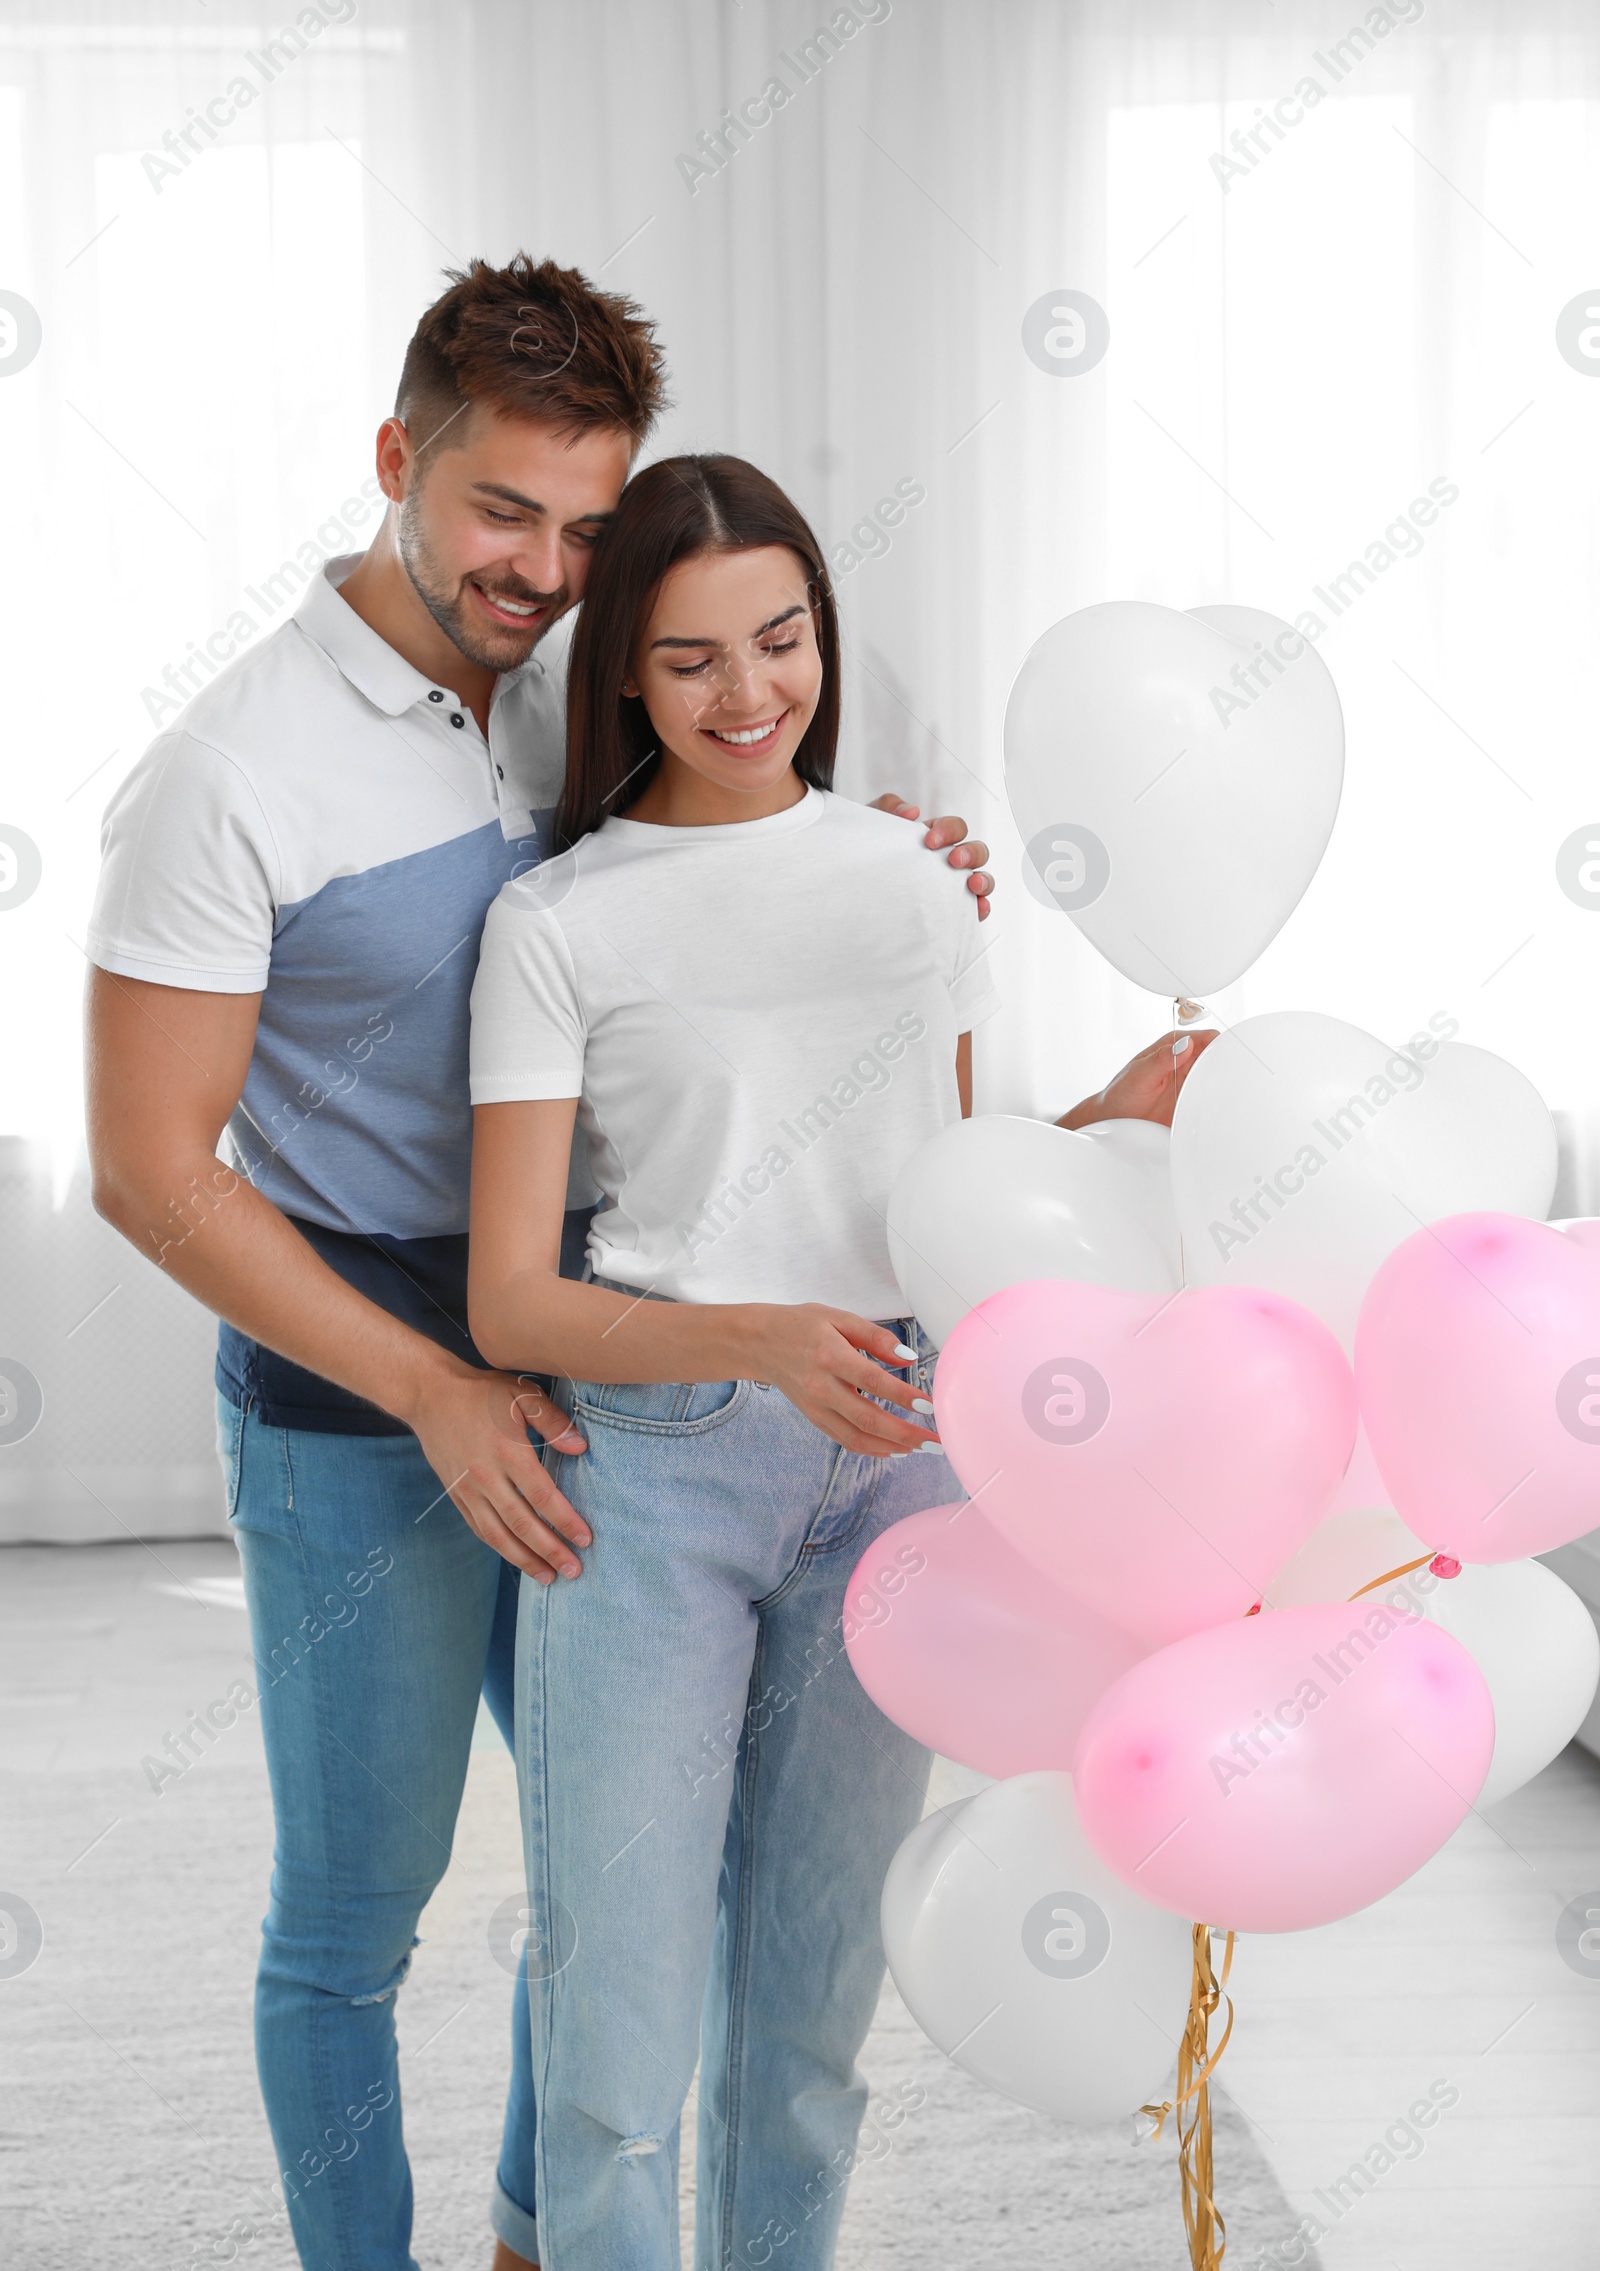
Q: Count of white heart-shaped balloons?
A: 5